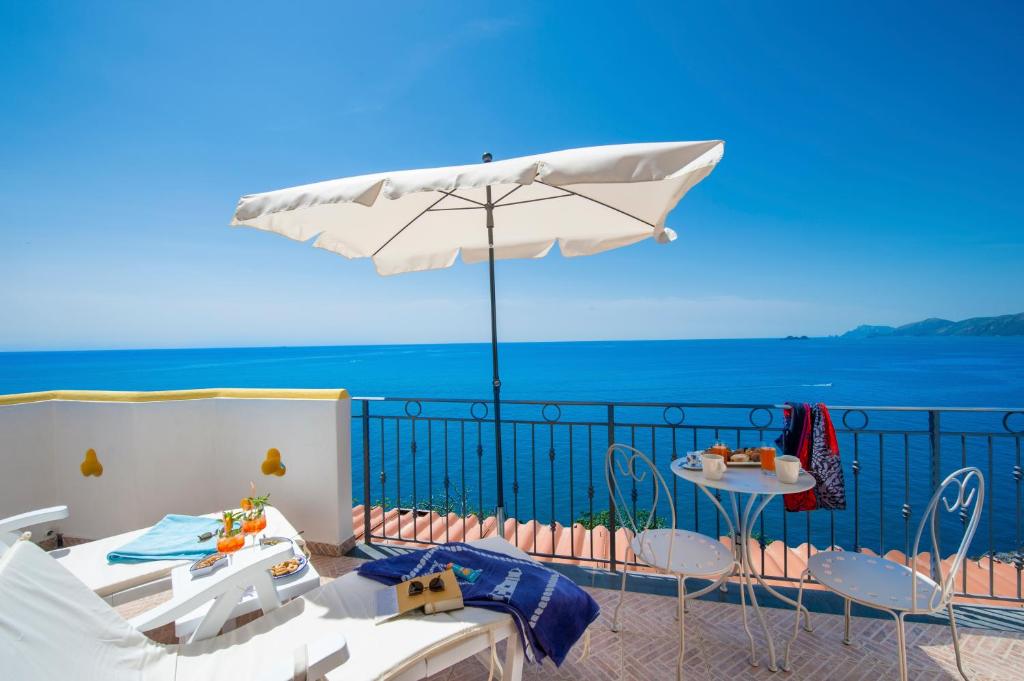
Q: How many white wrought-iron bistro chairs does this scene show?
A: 2